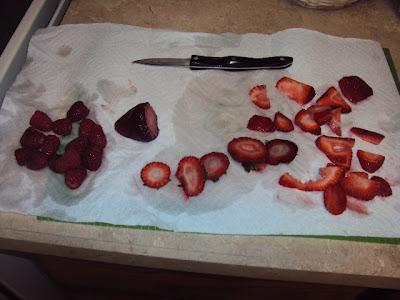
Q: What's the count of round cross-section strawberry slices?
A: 5